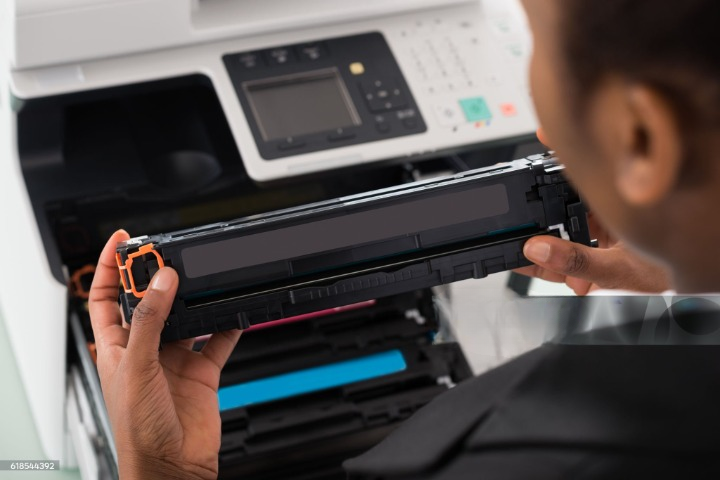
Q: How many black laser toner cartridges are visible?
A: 1